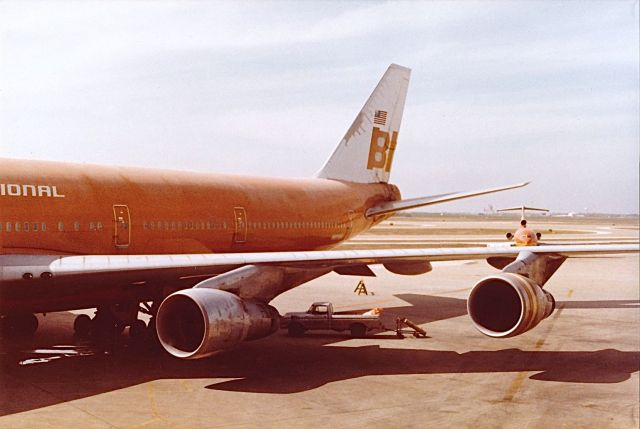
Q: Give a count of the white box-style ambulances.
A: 0